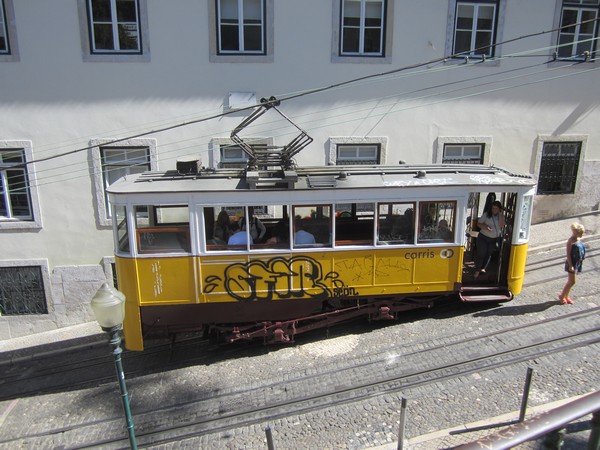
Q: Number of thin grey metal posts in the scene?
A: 3